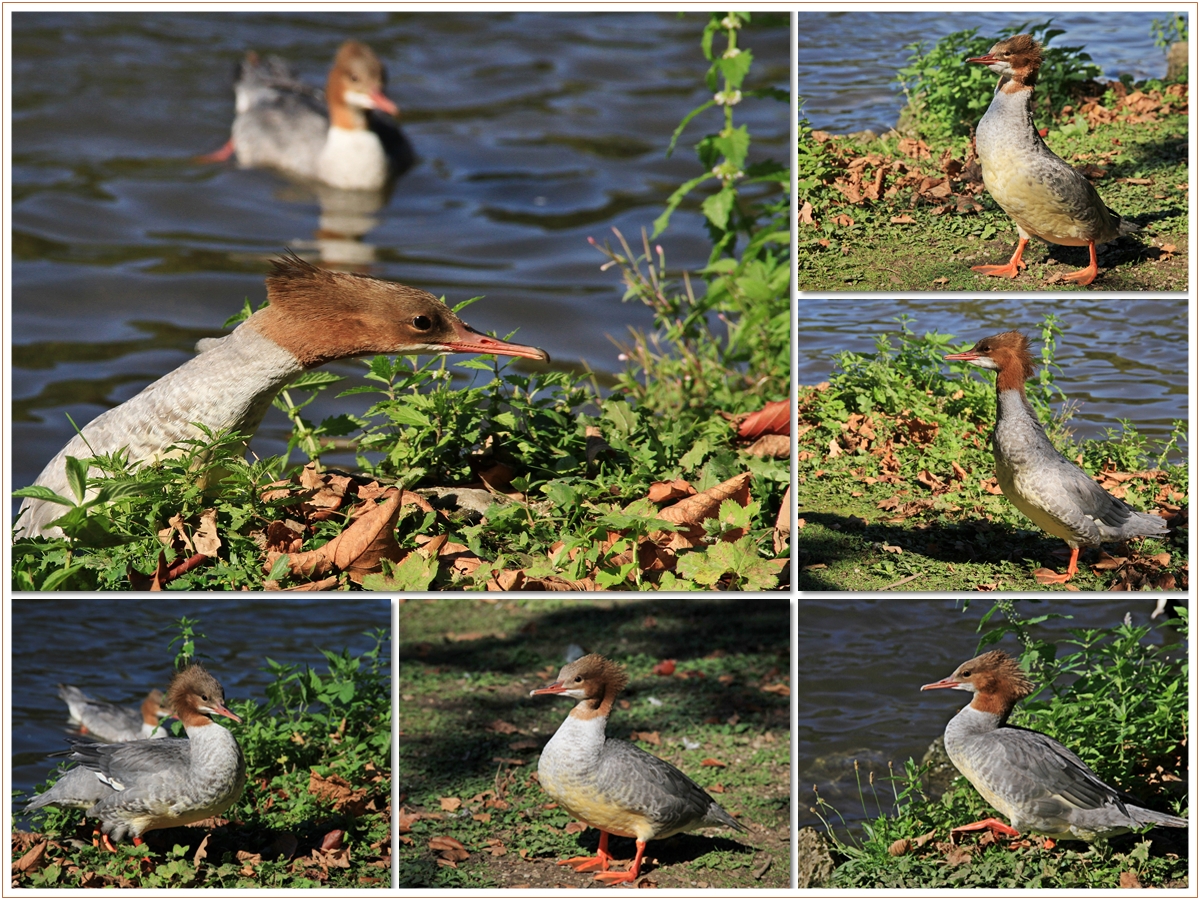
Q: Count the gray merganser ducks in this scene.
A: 8